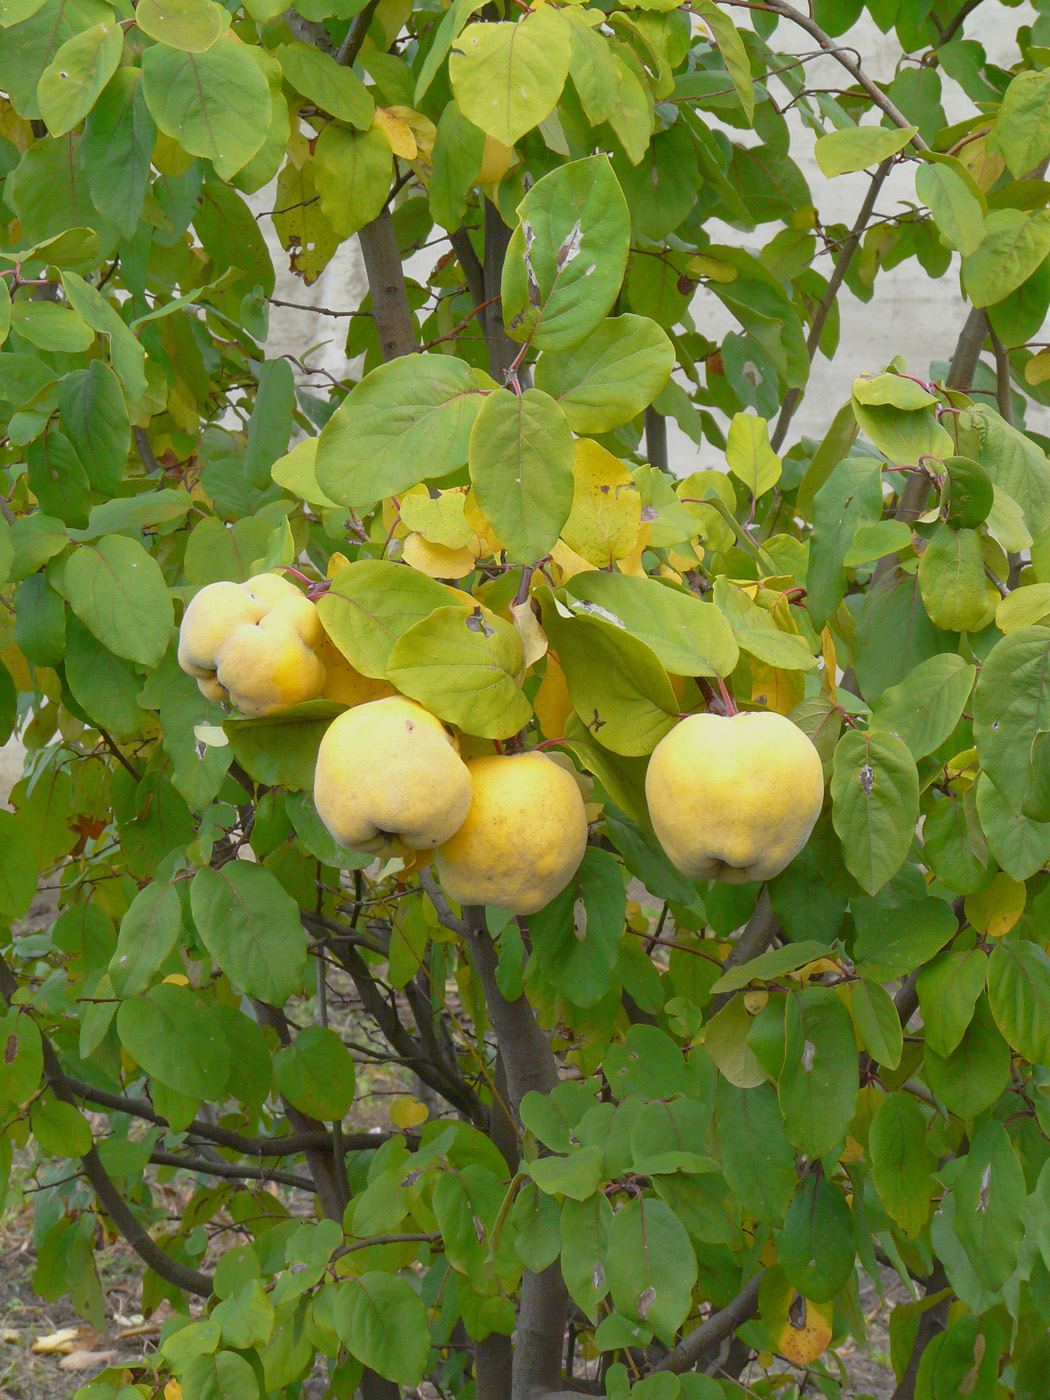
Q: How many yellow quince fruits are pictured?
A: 4